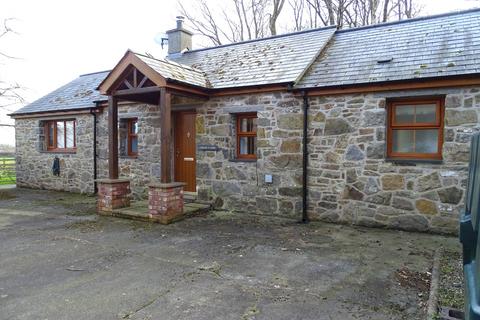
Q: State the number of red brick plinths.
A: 2